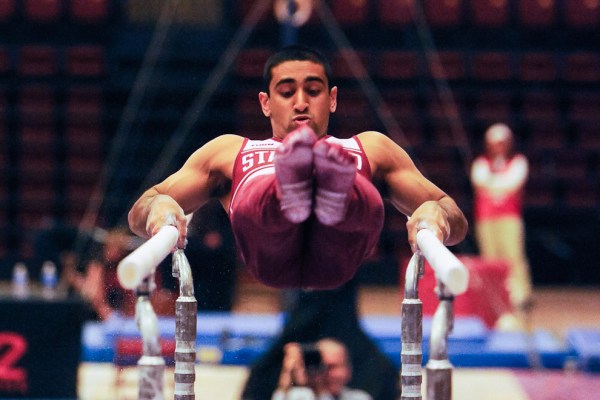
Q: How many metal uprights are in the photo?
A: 4